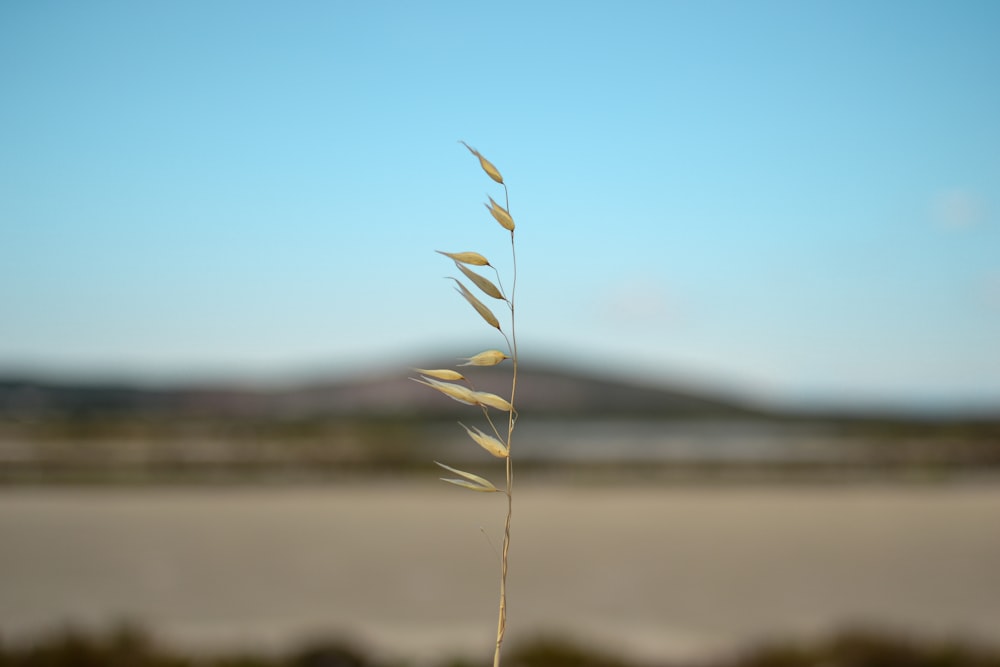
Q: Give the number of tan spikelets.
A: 11